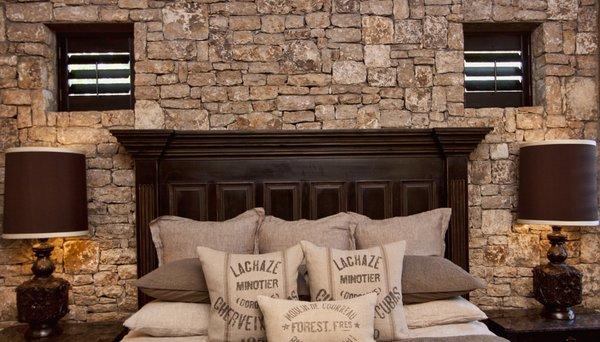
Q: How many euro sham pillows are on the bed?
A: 3